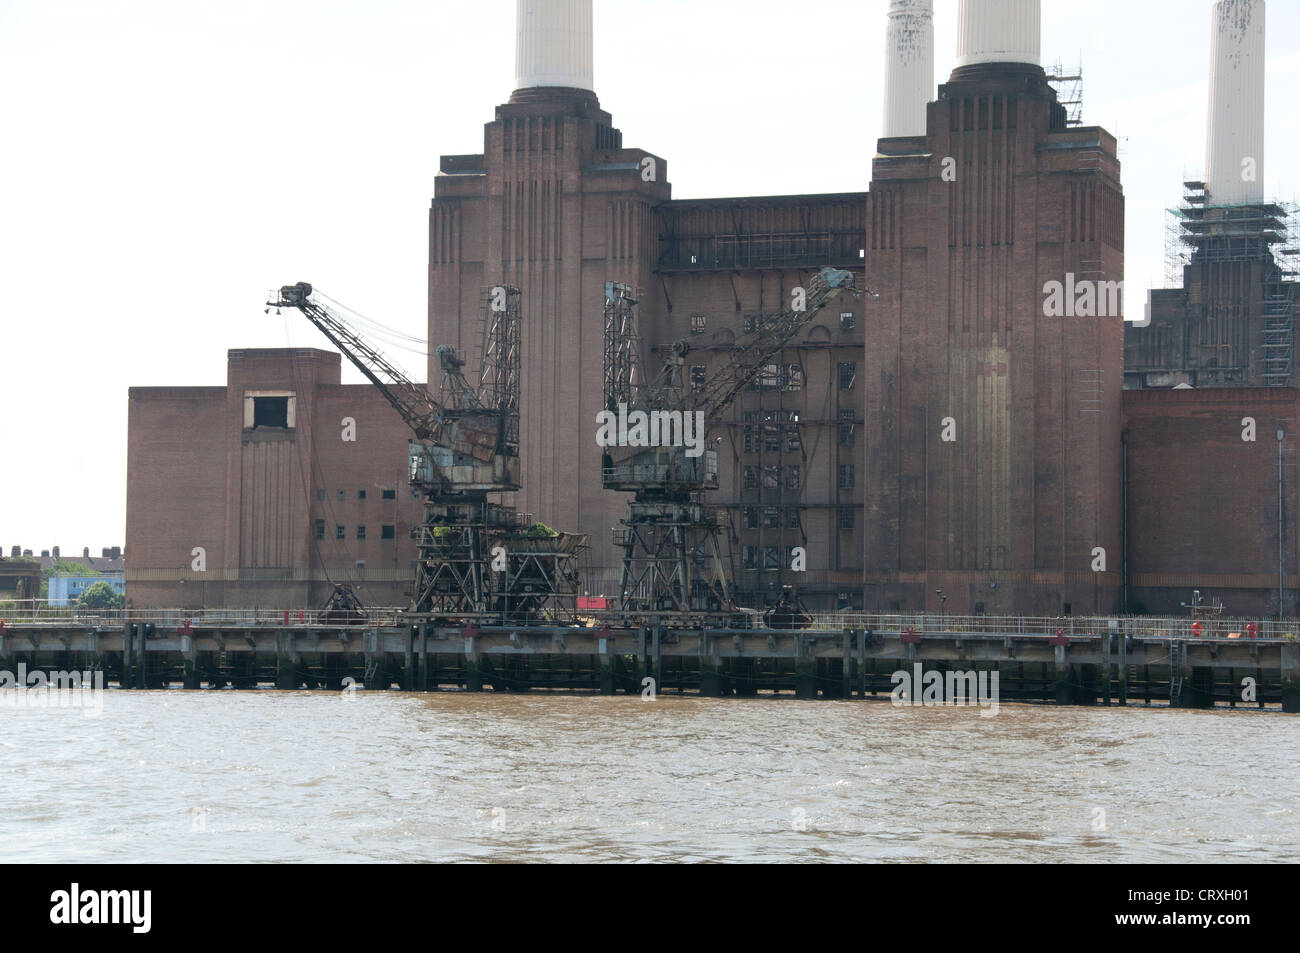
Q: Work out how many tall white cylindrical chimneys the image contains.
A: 4